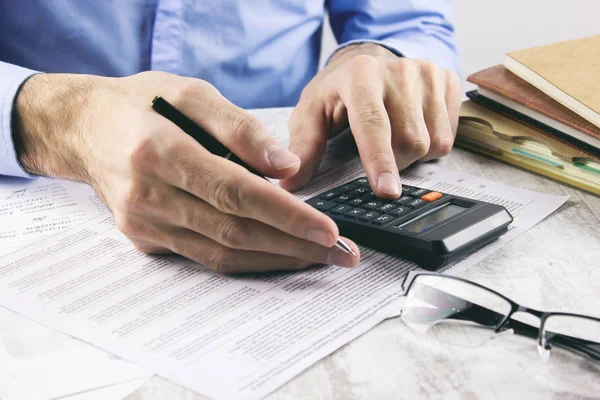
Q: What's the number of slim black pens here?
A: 1